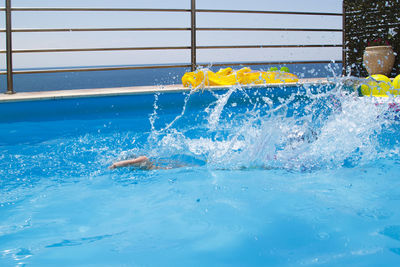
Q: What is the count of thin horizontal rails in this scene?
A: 4